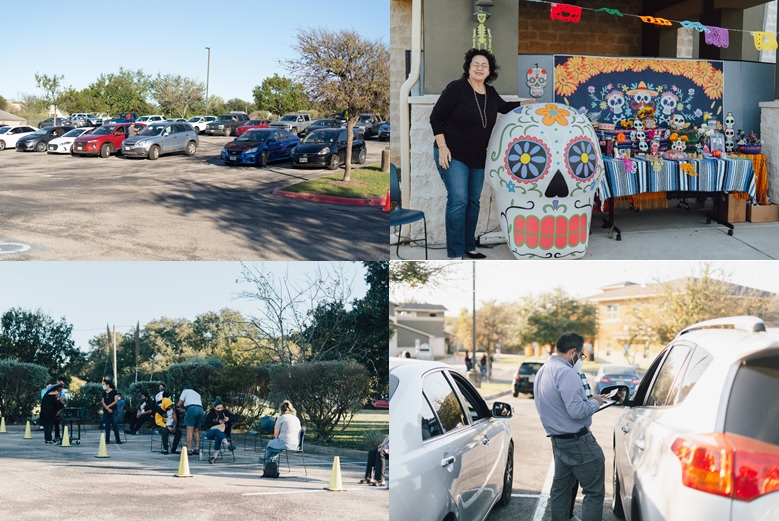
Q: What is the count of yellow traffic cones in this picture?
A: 6